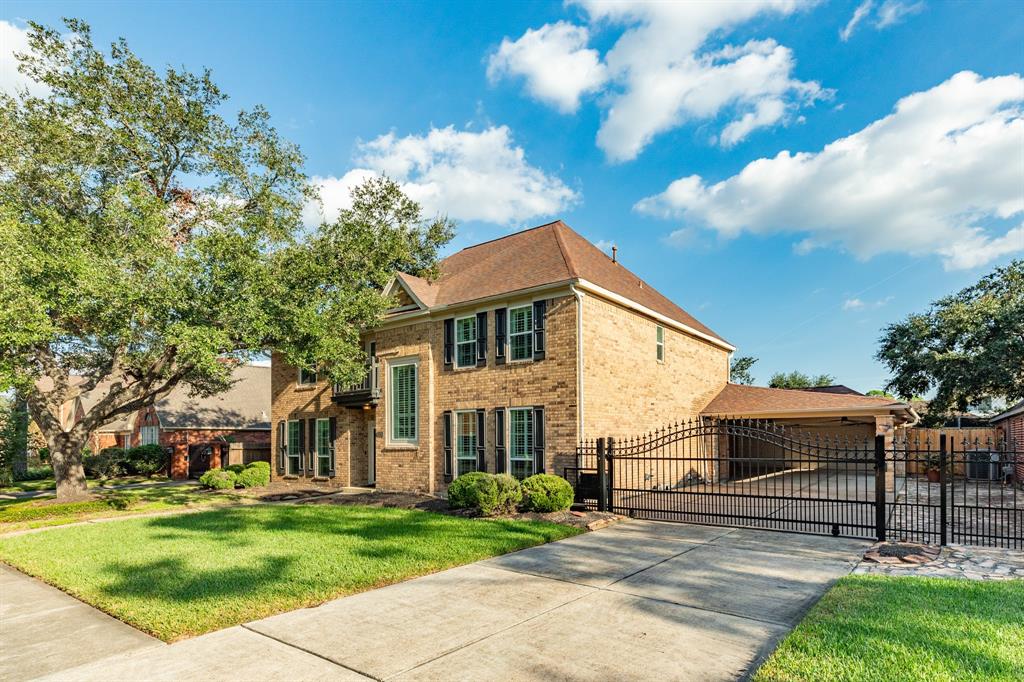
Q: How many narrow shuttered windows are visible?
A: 6